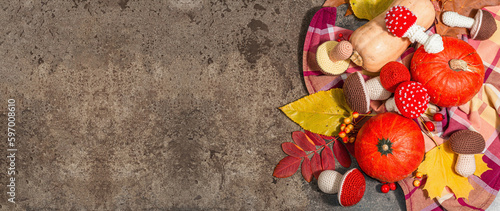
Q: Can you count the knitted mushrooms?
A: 8